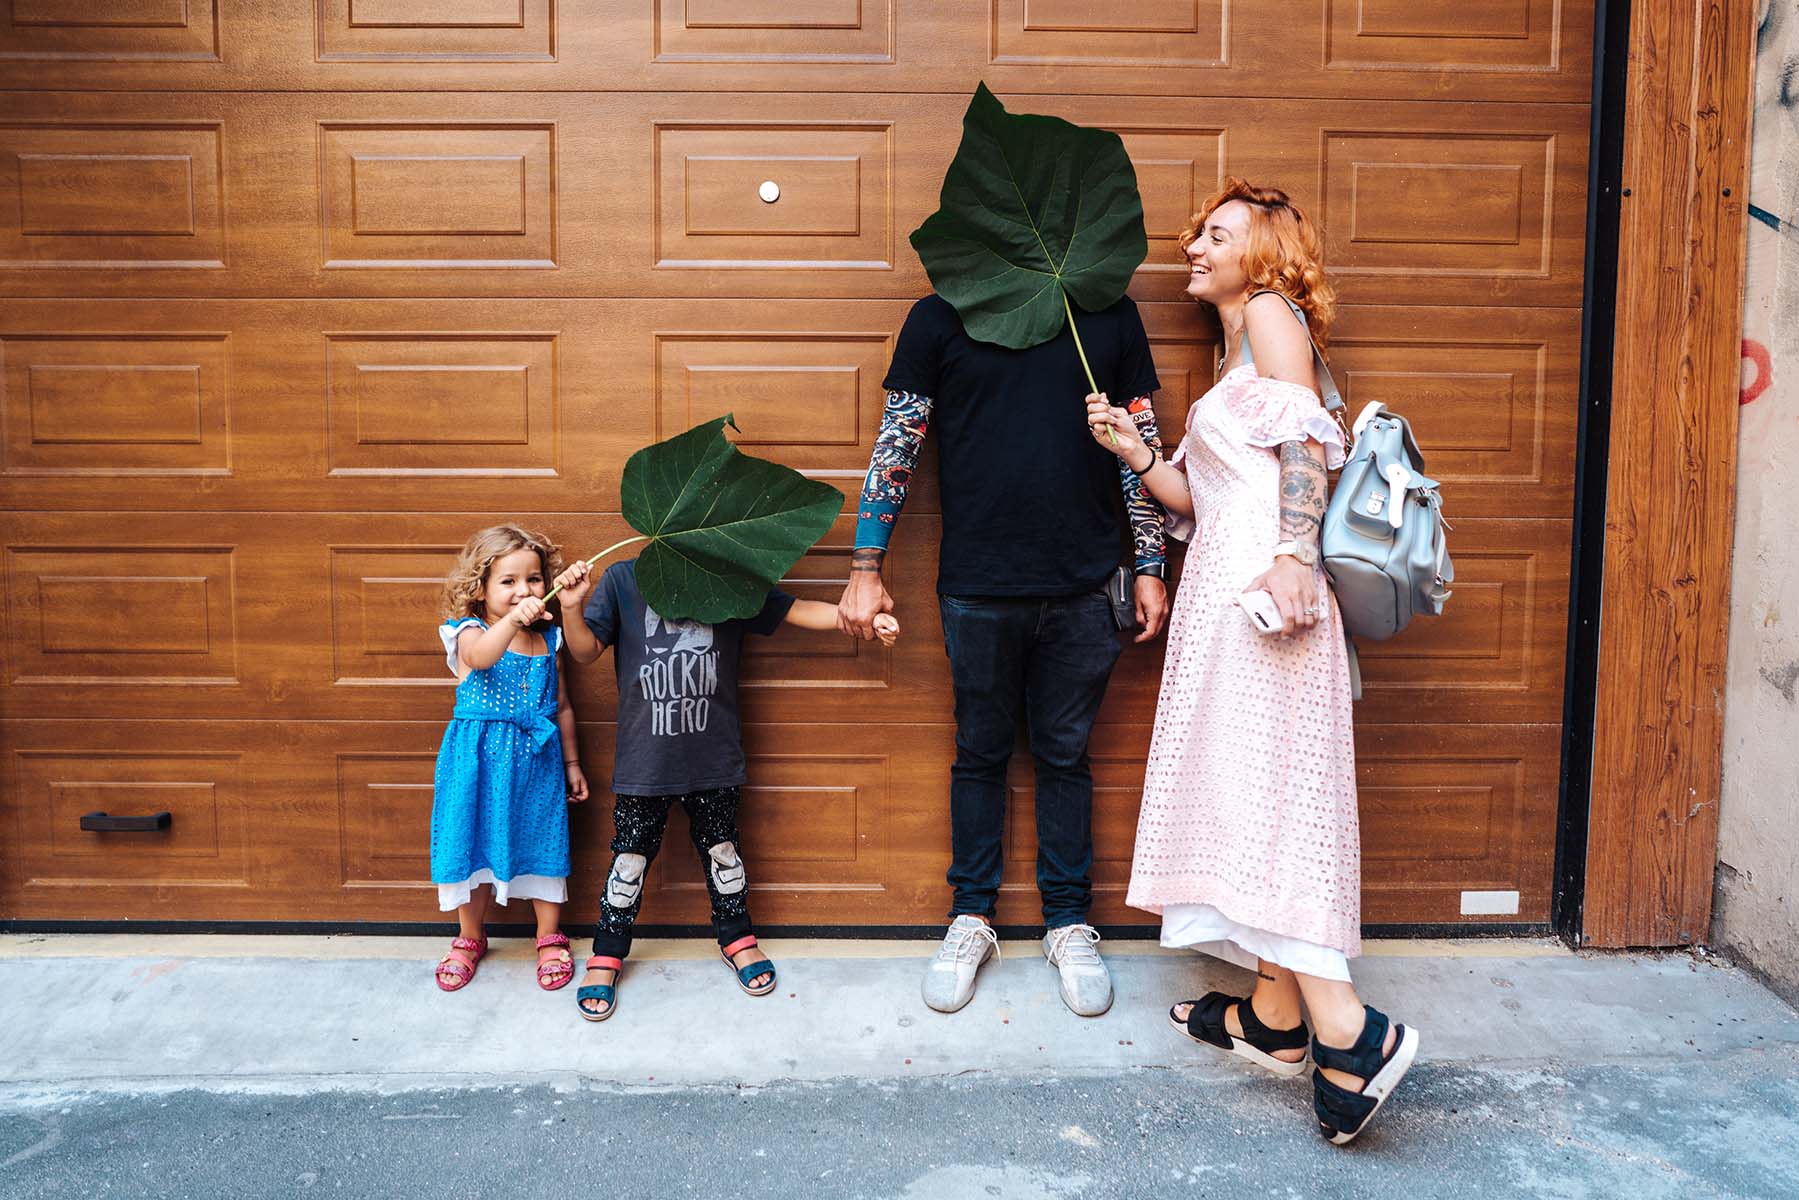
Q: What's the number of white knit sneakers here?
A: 2